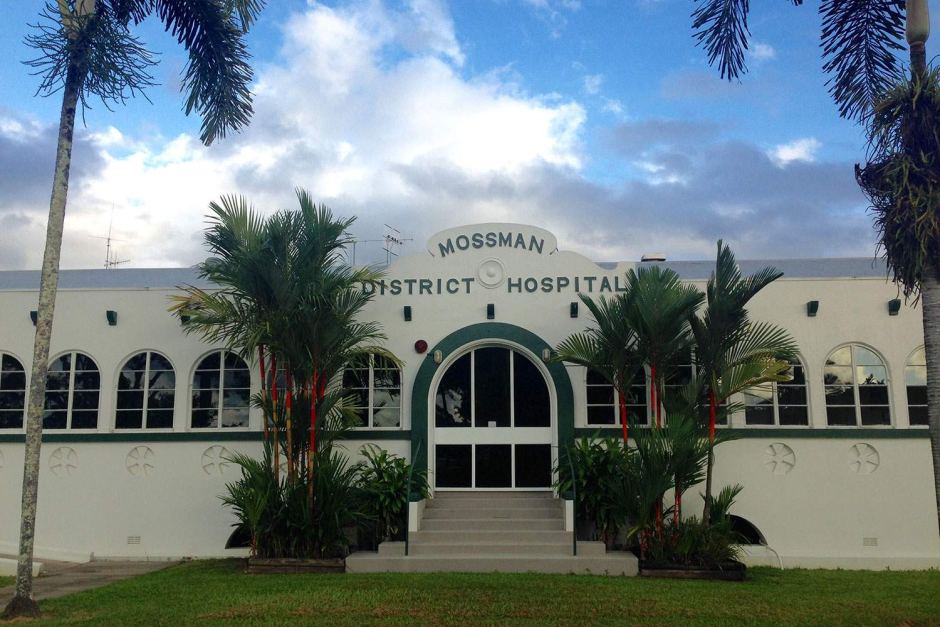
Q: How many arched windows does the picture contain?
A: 11